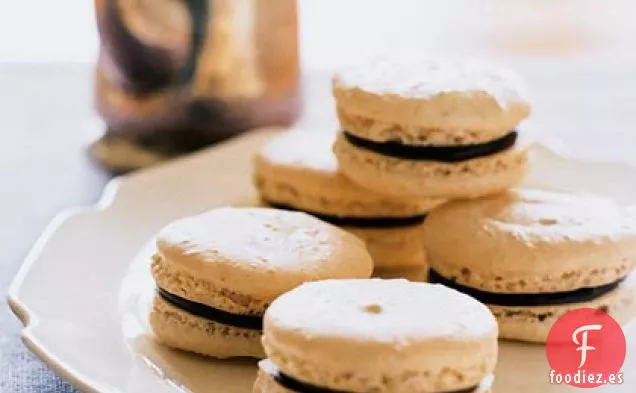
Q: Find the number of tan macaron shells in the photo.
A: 10